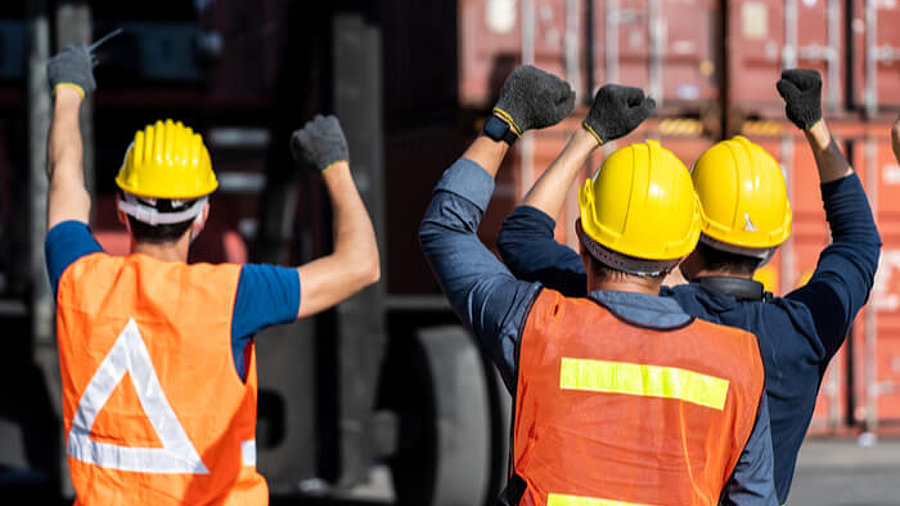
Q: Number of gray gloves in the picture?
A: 5